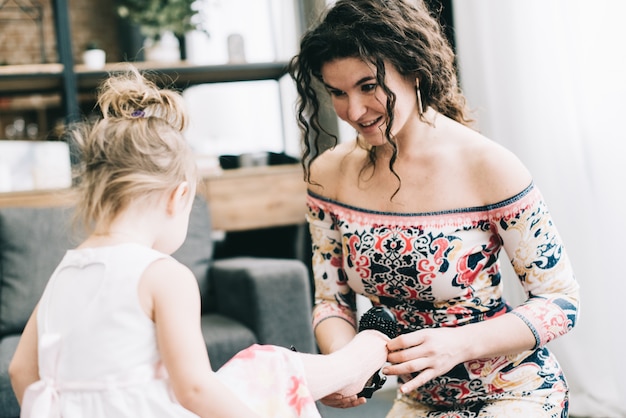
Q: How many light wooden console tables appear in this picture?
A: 1